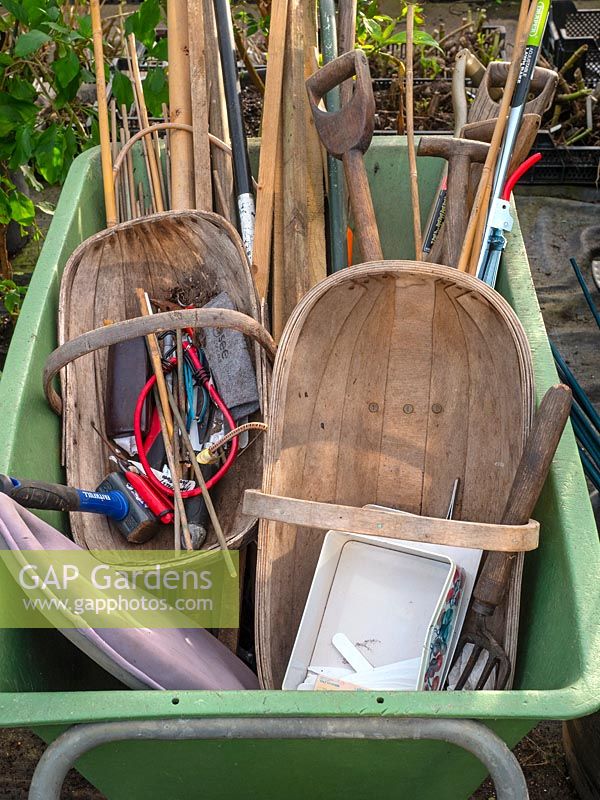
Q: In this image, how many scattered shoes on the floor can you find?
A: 0